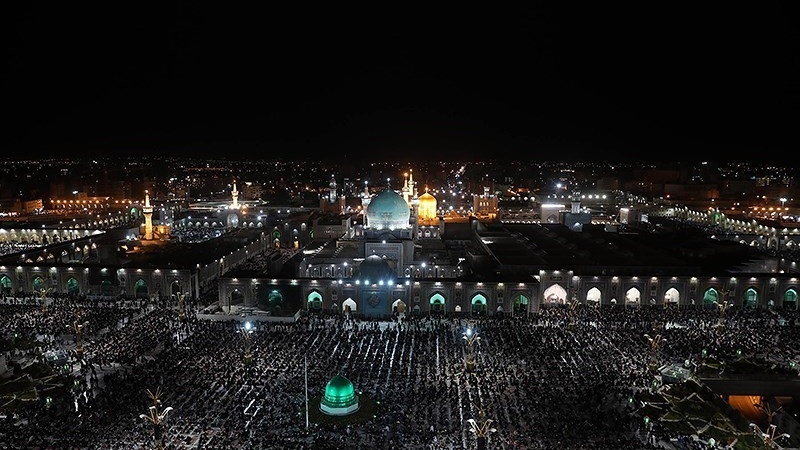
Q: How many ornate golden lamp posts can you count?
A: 11